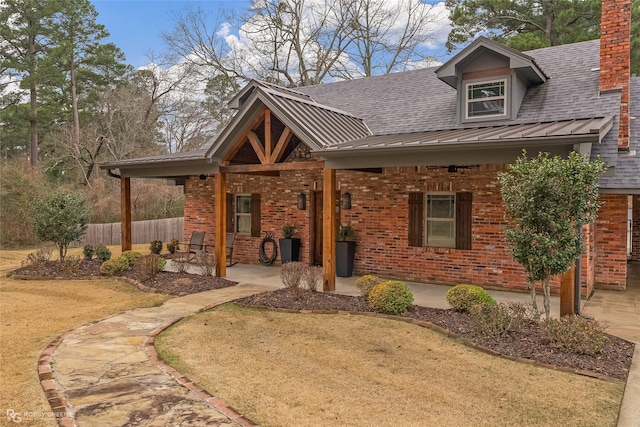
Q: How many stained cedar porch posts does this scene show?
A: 4